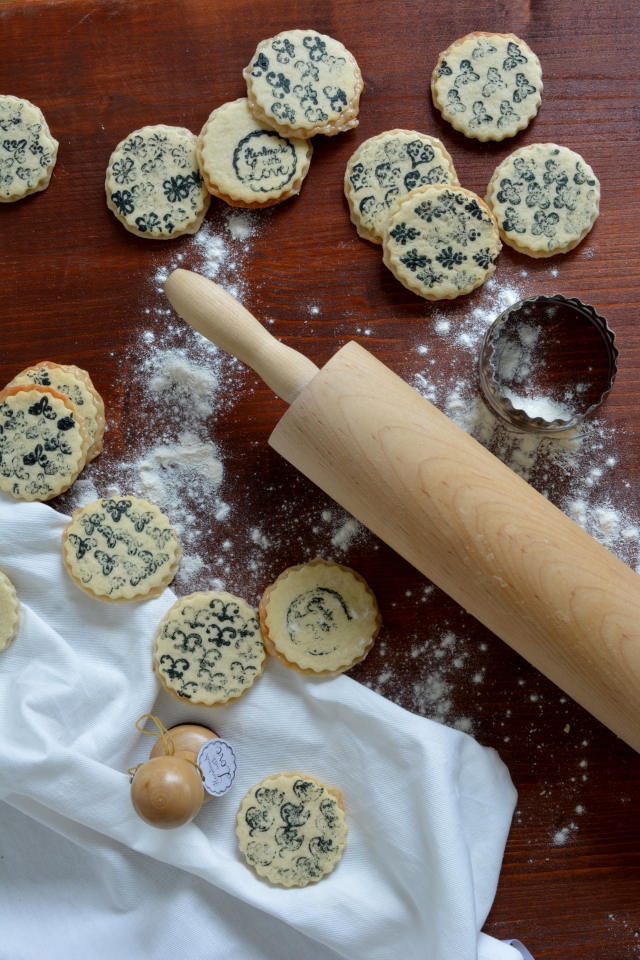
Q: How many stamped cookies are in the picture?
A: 14